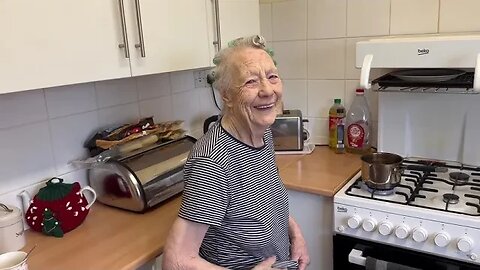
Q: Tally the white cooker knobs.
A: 7